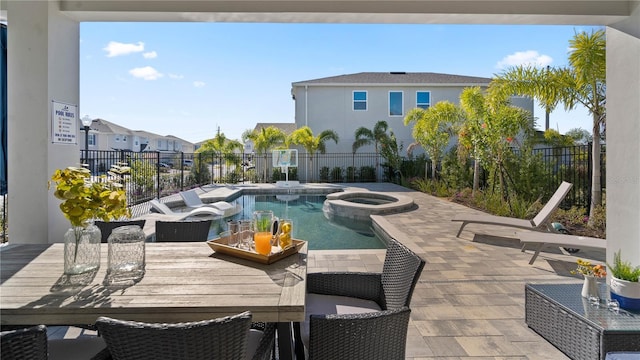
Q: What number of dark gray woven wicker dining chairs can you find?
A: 5